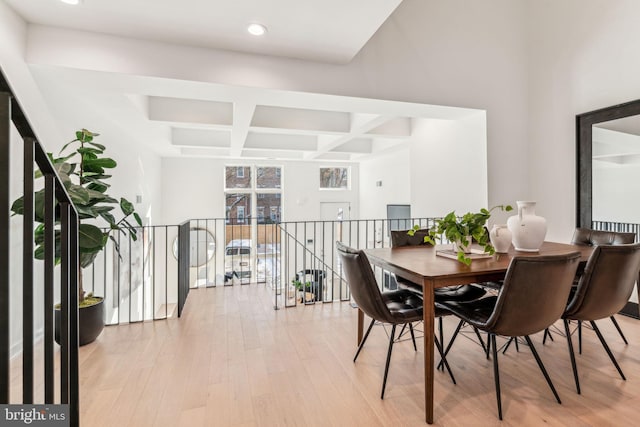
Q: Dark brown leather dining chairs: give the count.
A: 6